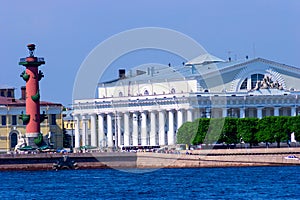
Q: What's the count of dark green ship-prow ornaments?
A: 6